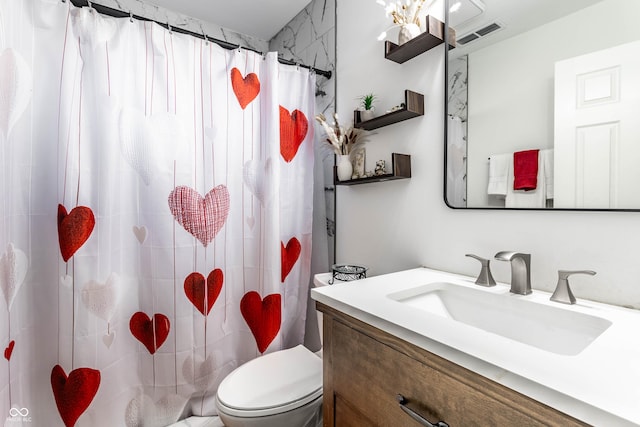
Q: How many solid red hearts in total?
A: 9